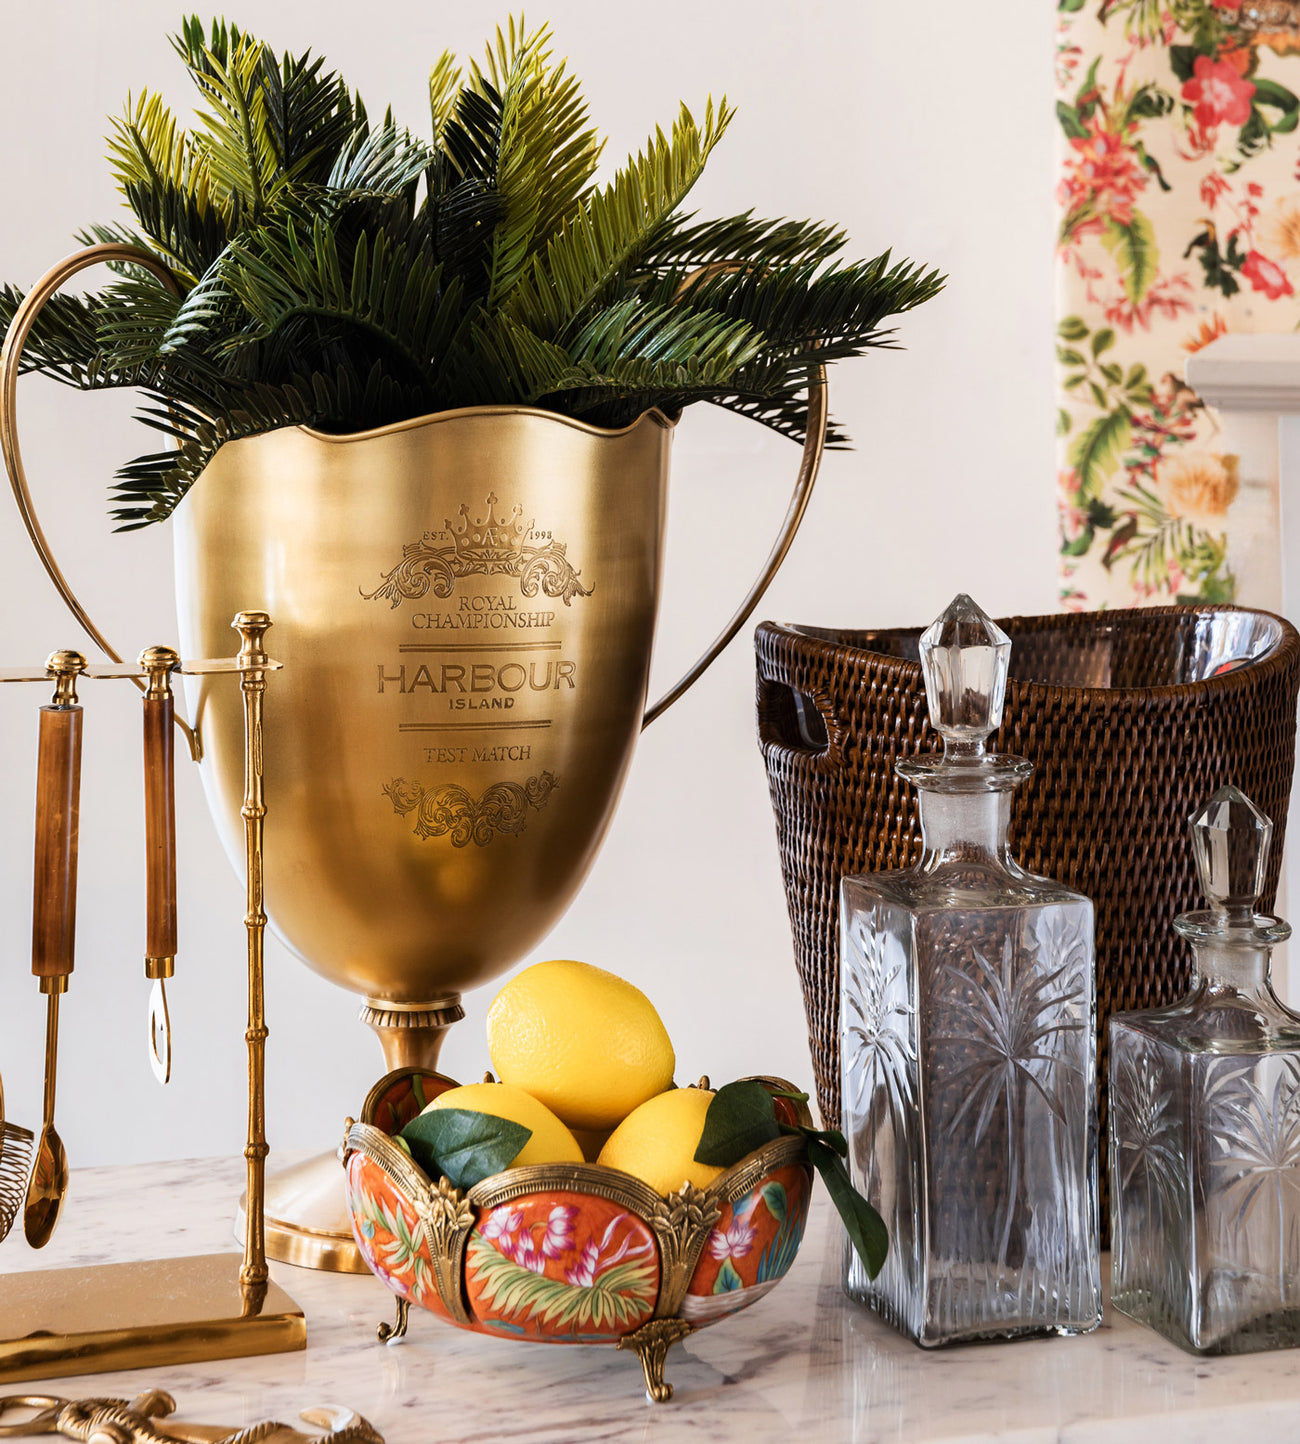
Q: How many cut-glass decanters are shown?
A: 2